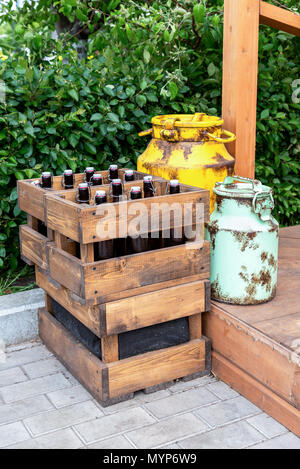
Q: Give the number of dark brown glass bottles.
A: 13